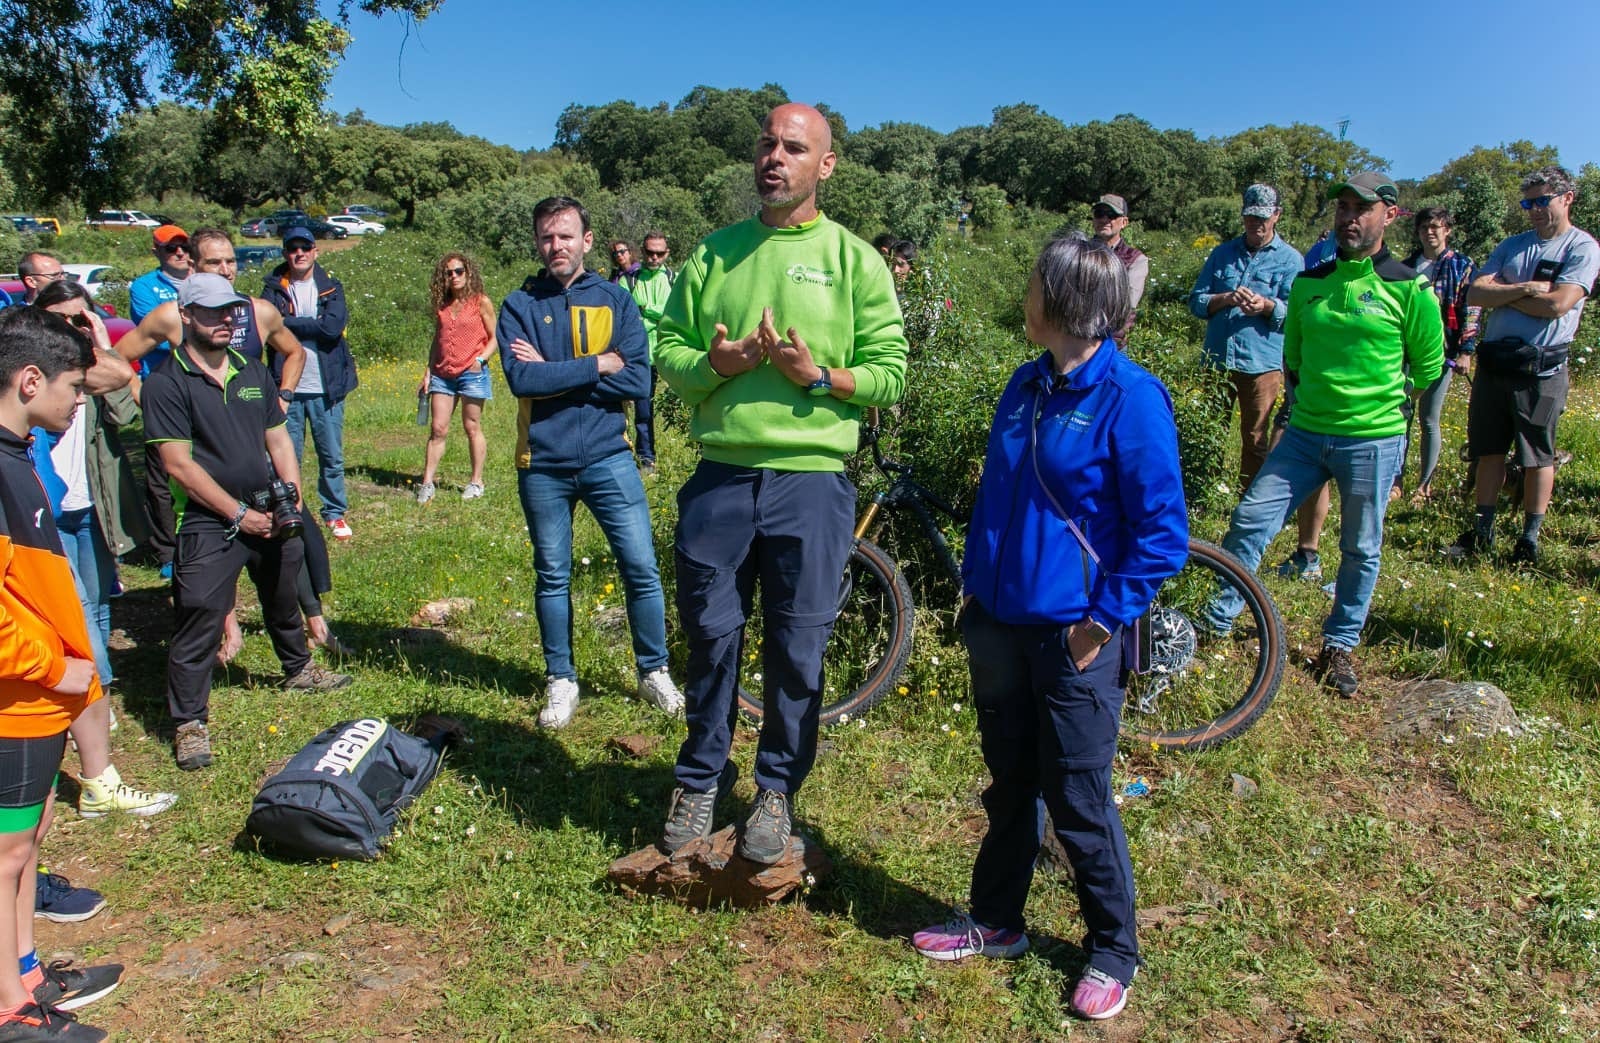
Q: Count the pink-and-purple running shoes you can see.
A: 2